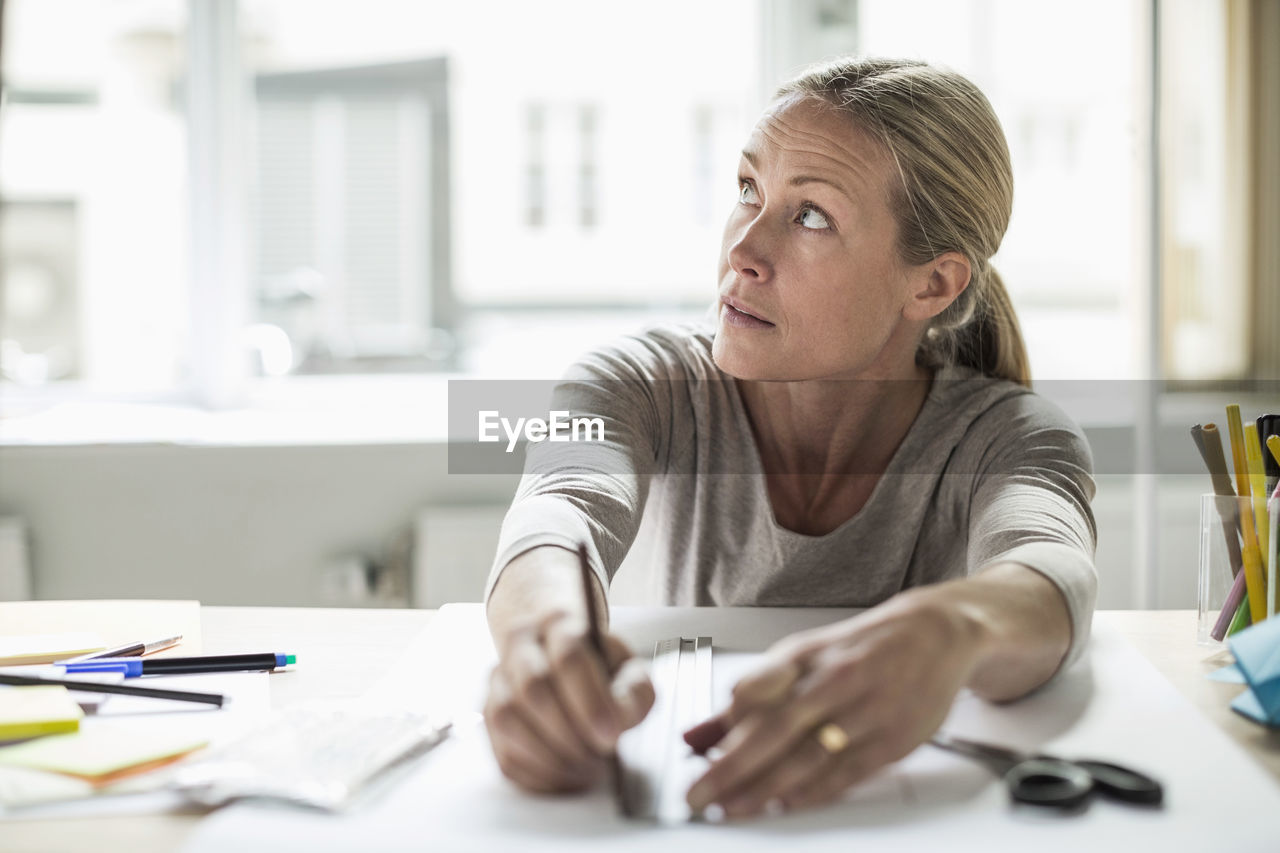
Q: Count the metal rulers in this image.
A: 1